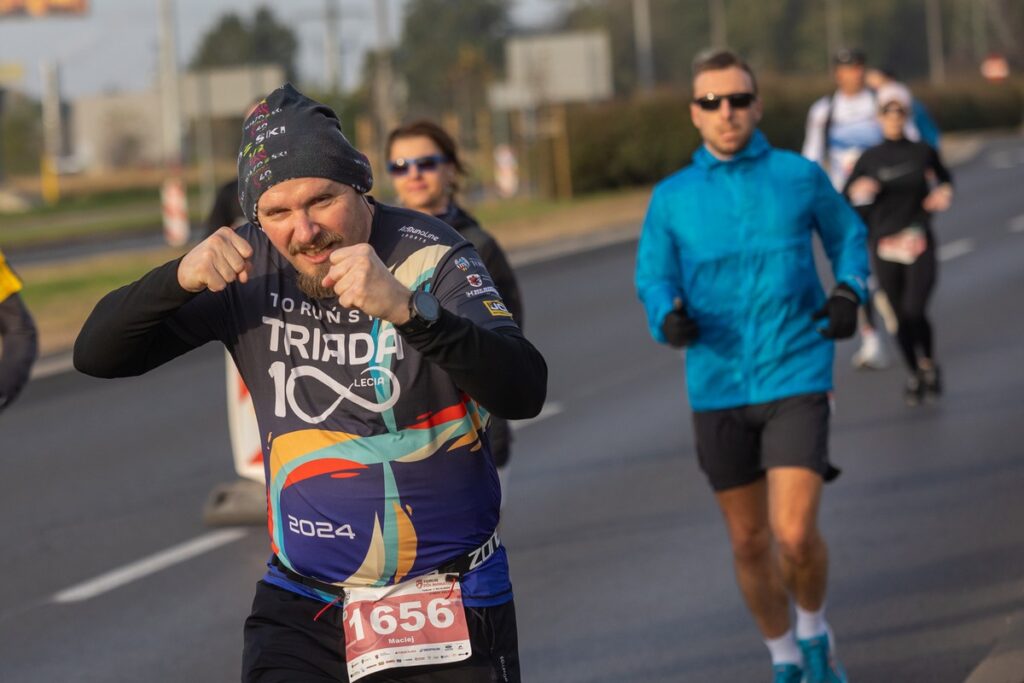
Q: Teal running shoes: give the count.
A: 2